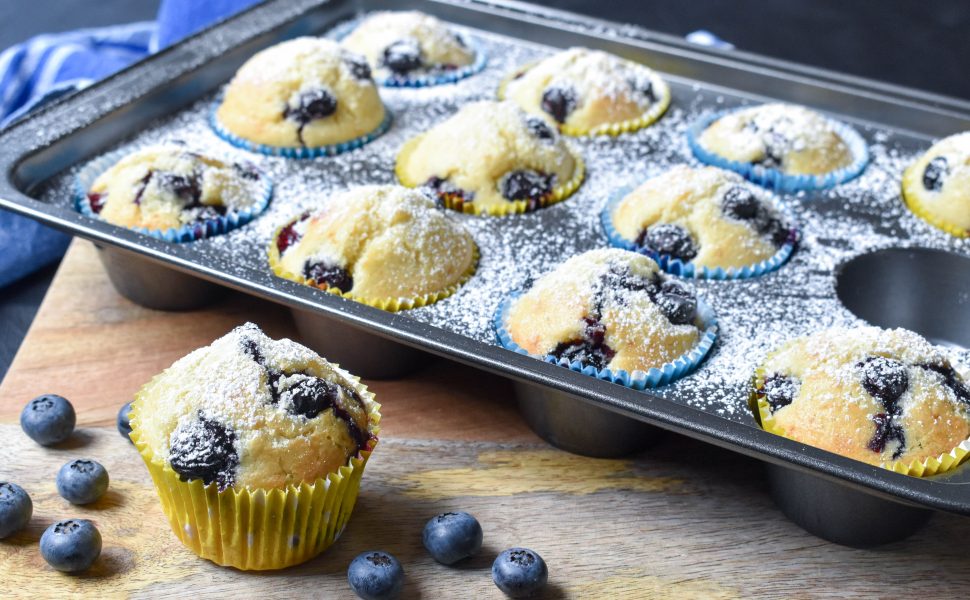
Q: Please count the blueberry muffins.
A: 12